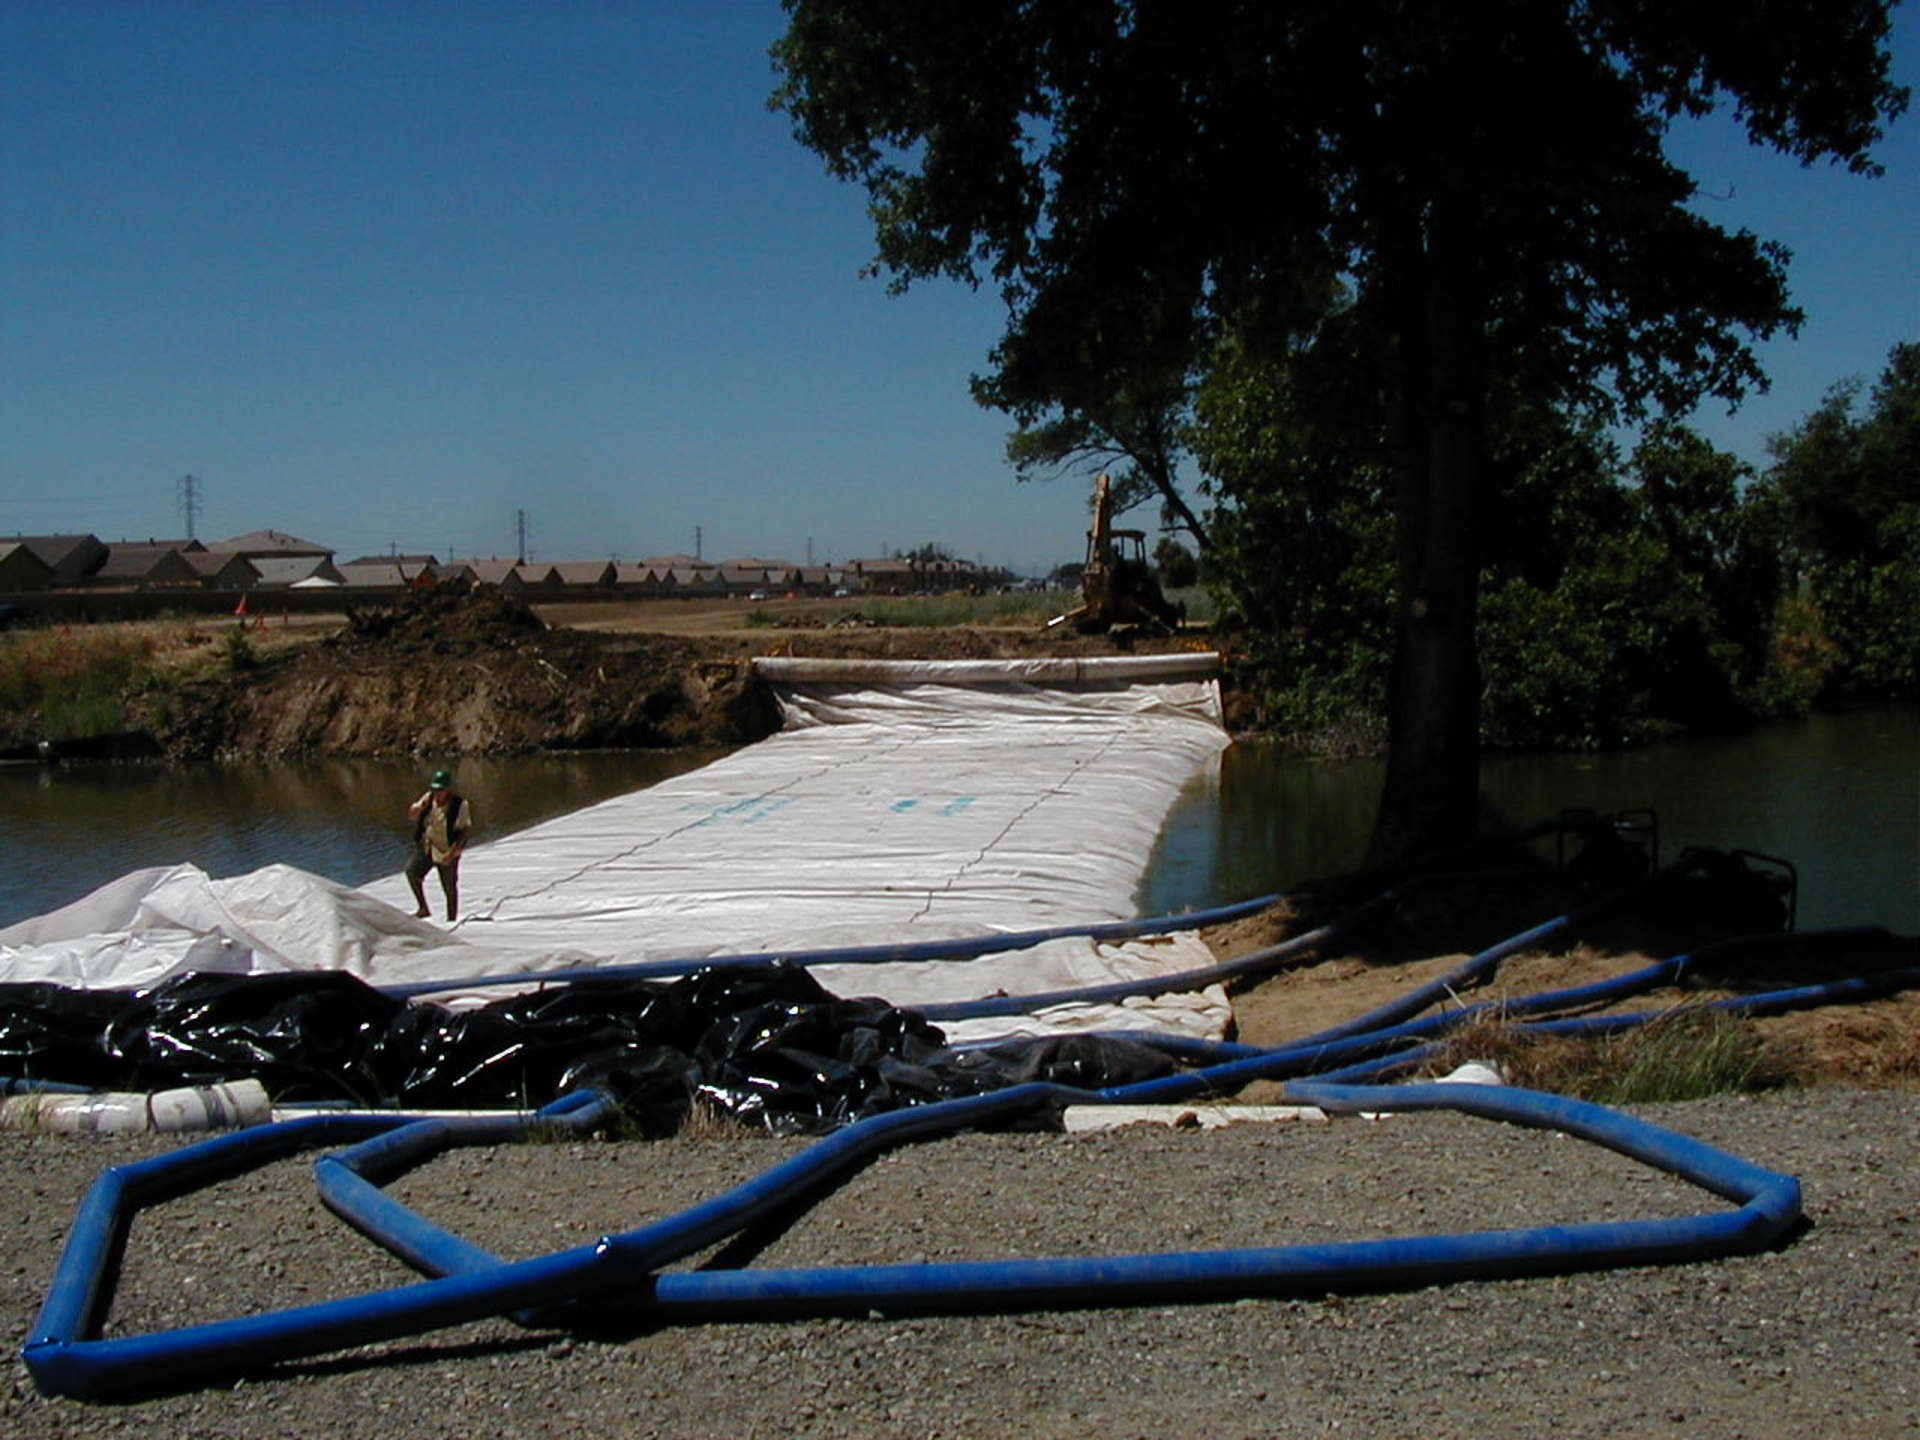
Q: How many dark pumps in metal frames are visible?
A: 2